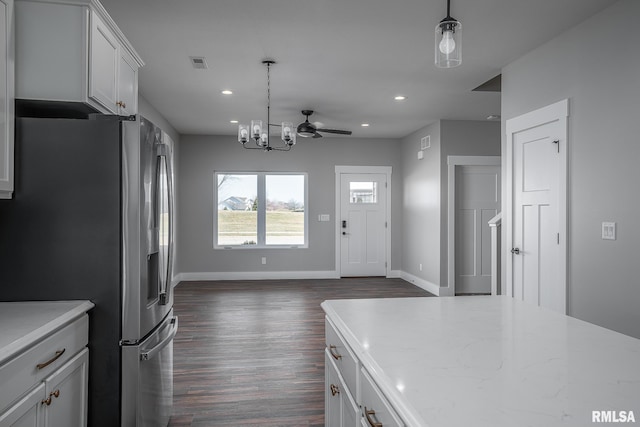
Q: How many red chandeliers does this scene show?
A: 0